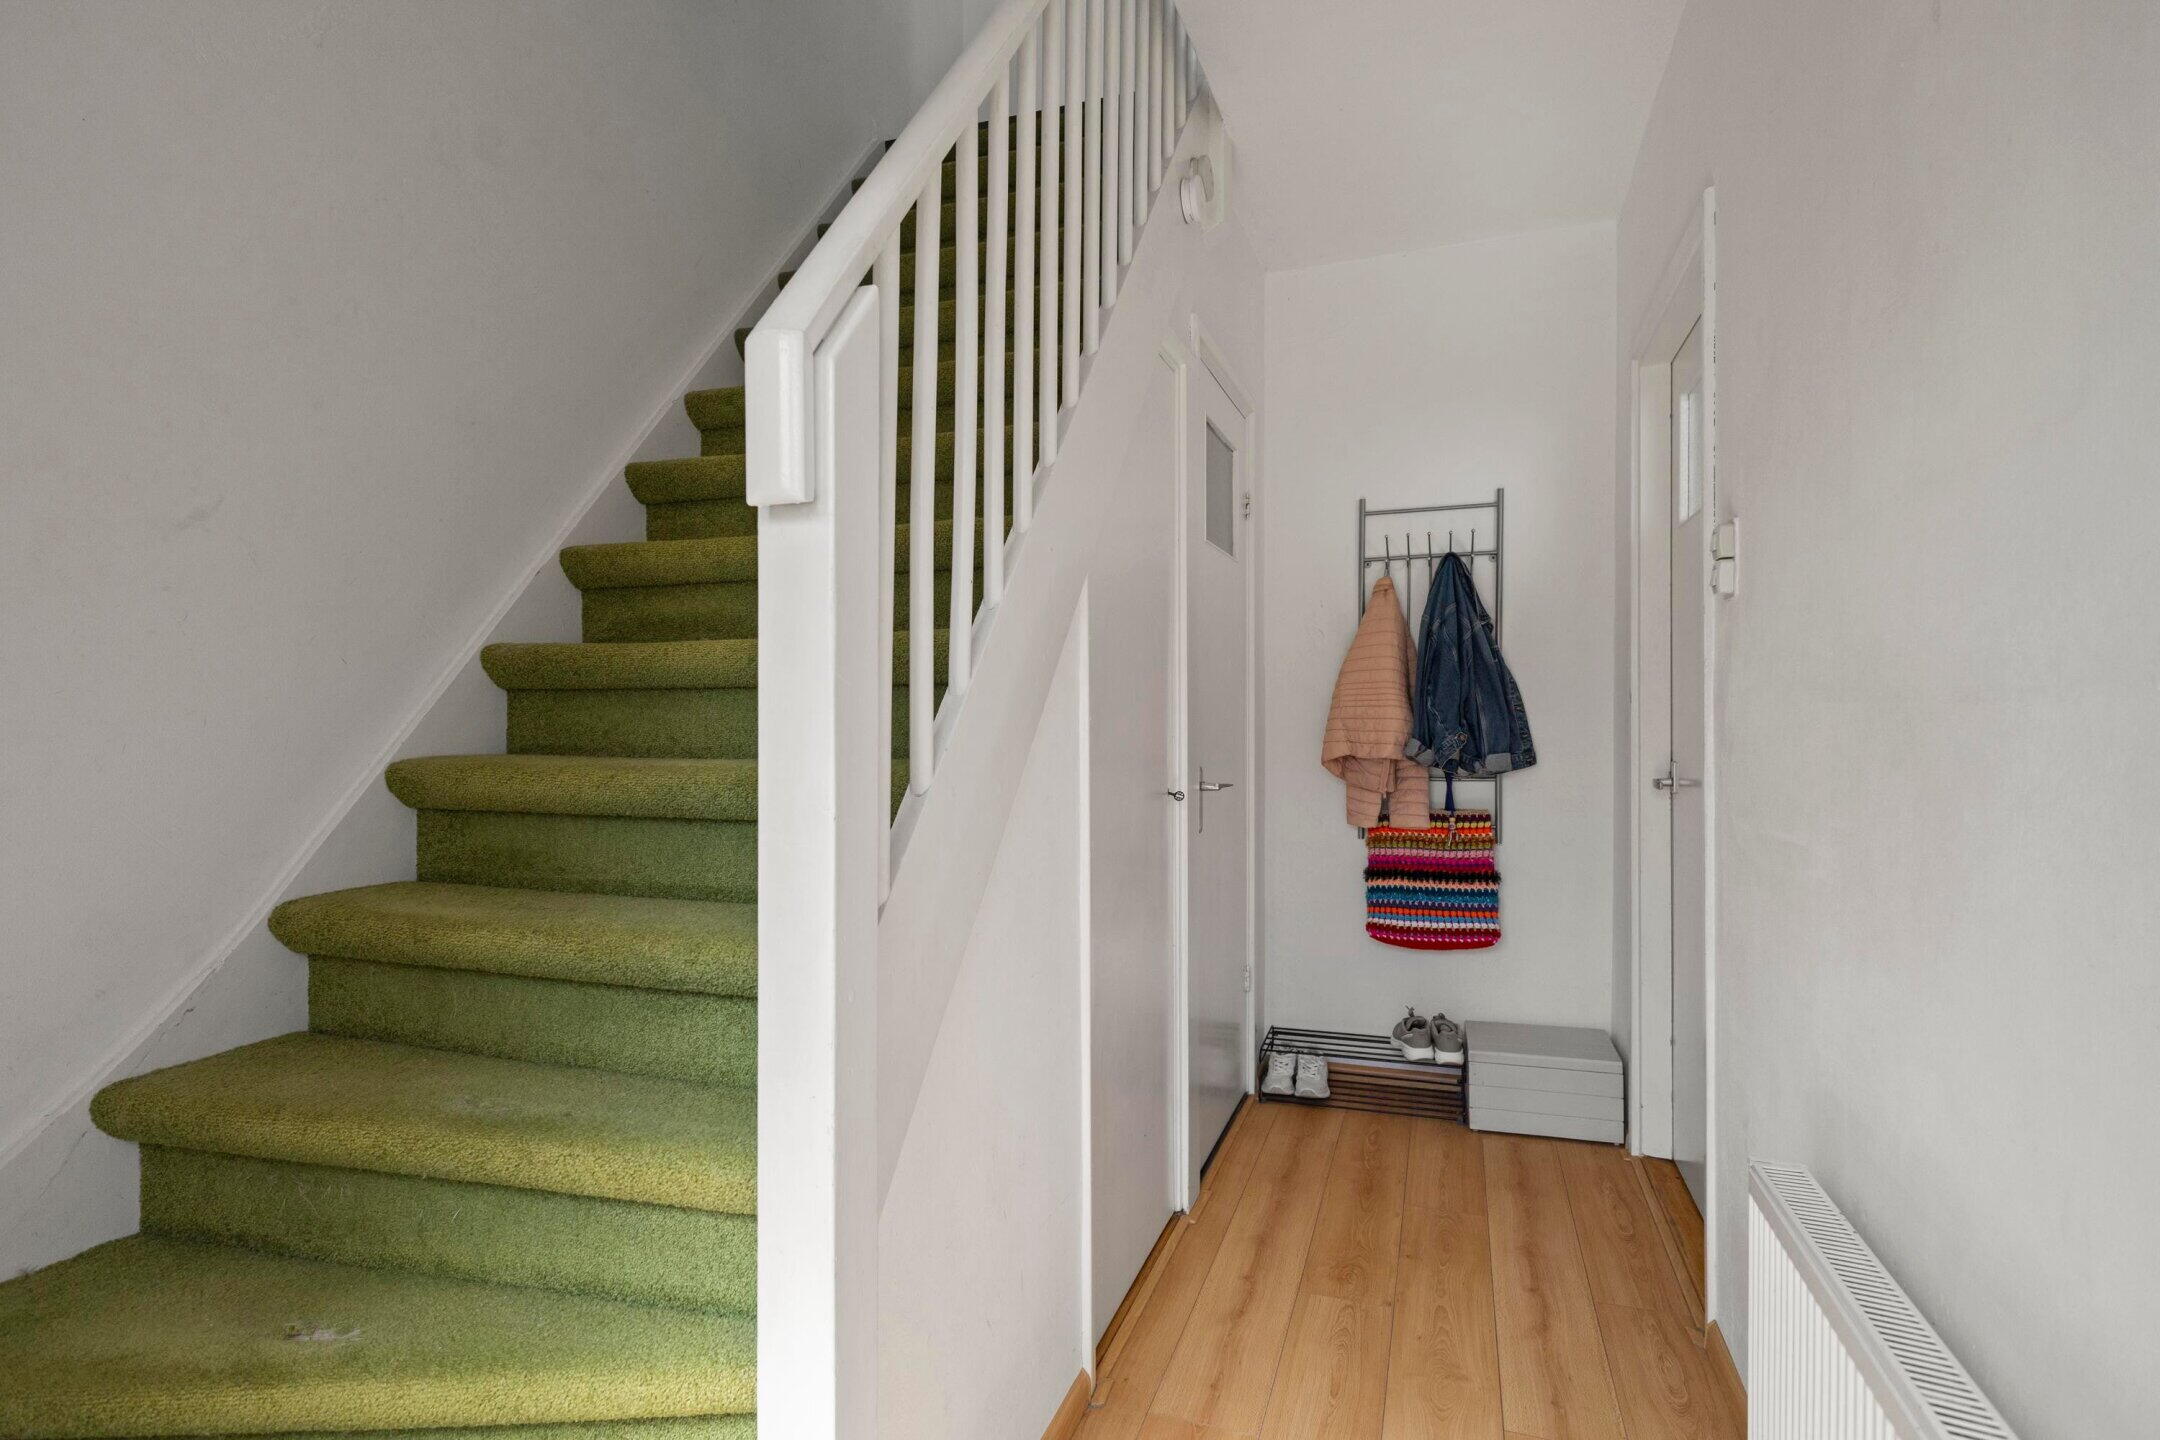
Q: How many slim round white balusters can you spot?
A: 15